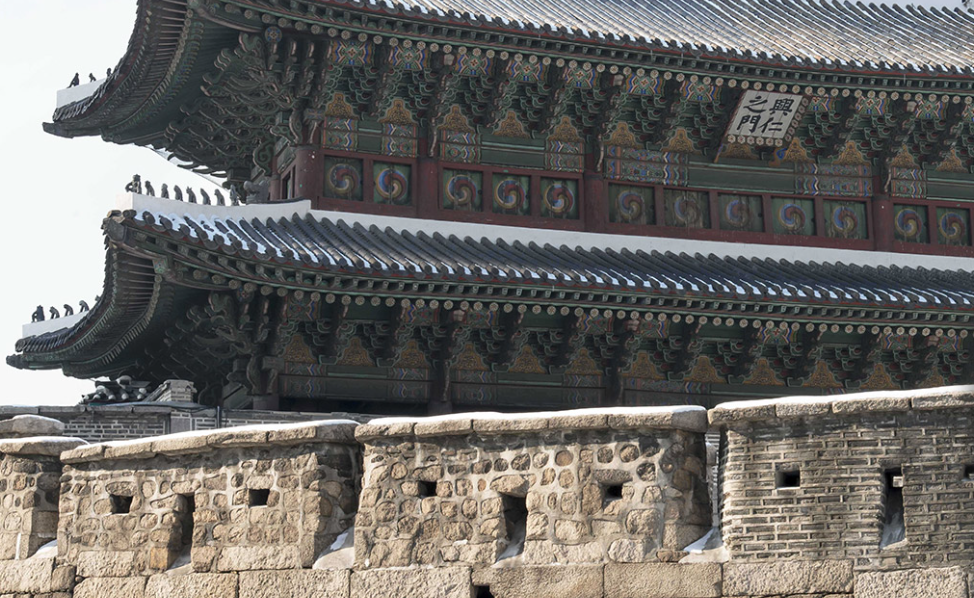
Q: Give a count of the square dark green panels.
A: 12